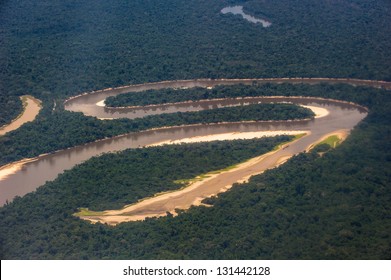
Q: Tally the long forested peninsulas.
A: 3